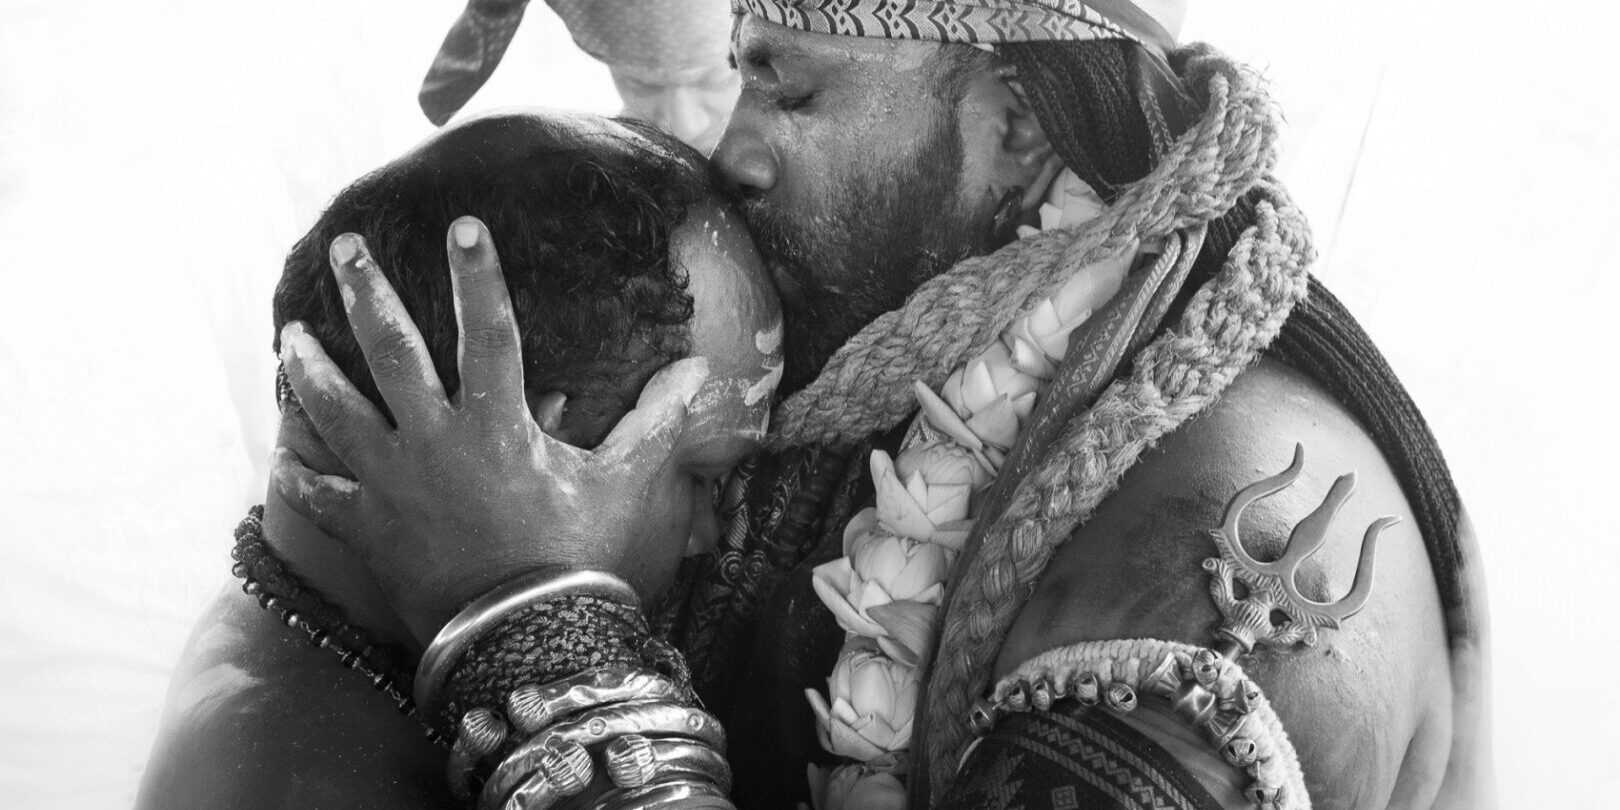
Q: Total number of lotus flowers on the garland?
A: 7